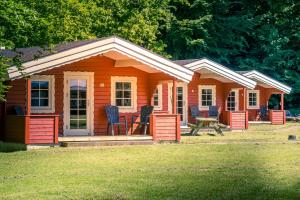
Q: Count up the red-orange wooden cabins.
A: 3